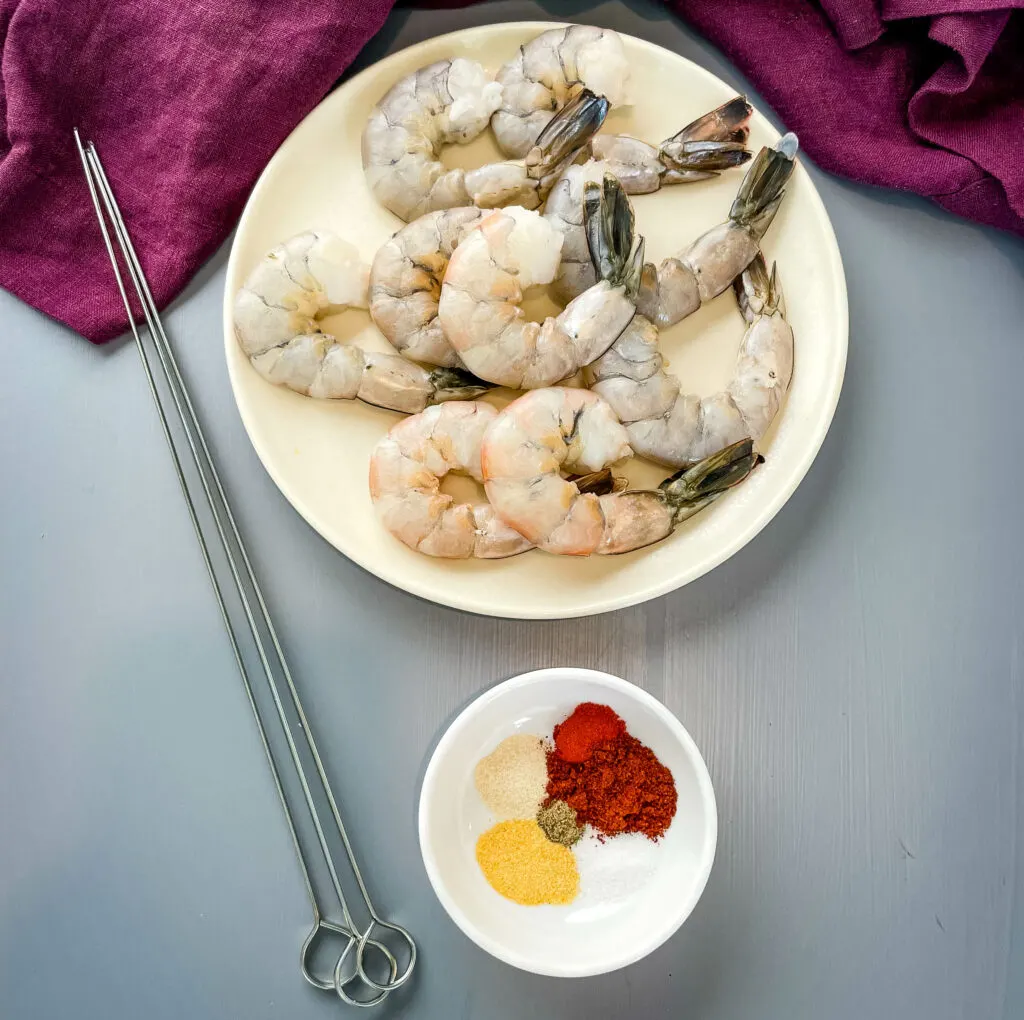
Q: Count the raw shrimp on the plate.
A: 9